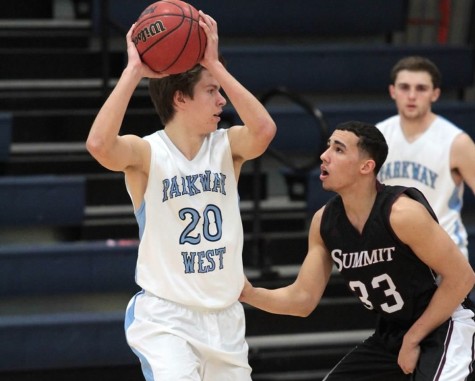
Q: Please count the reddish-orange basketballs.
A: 1